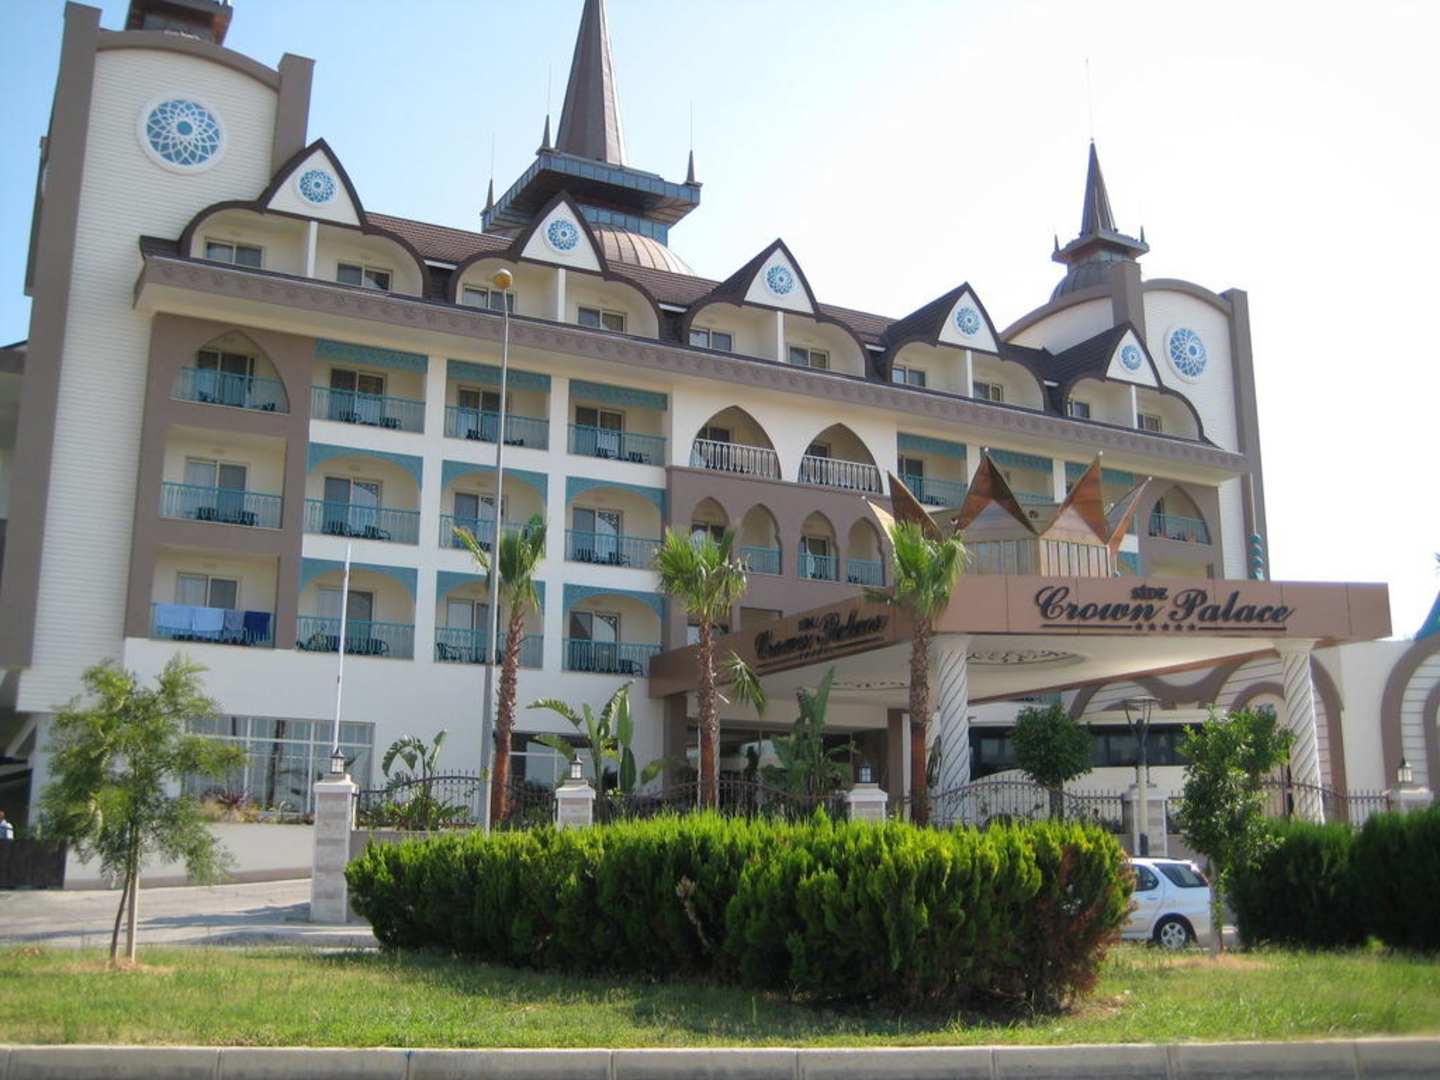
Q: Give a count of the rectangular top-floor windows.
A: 10